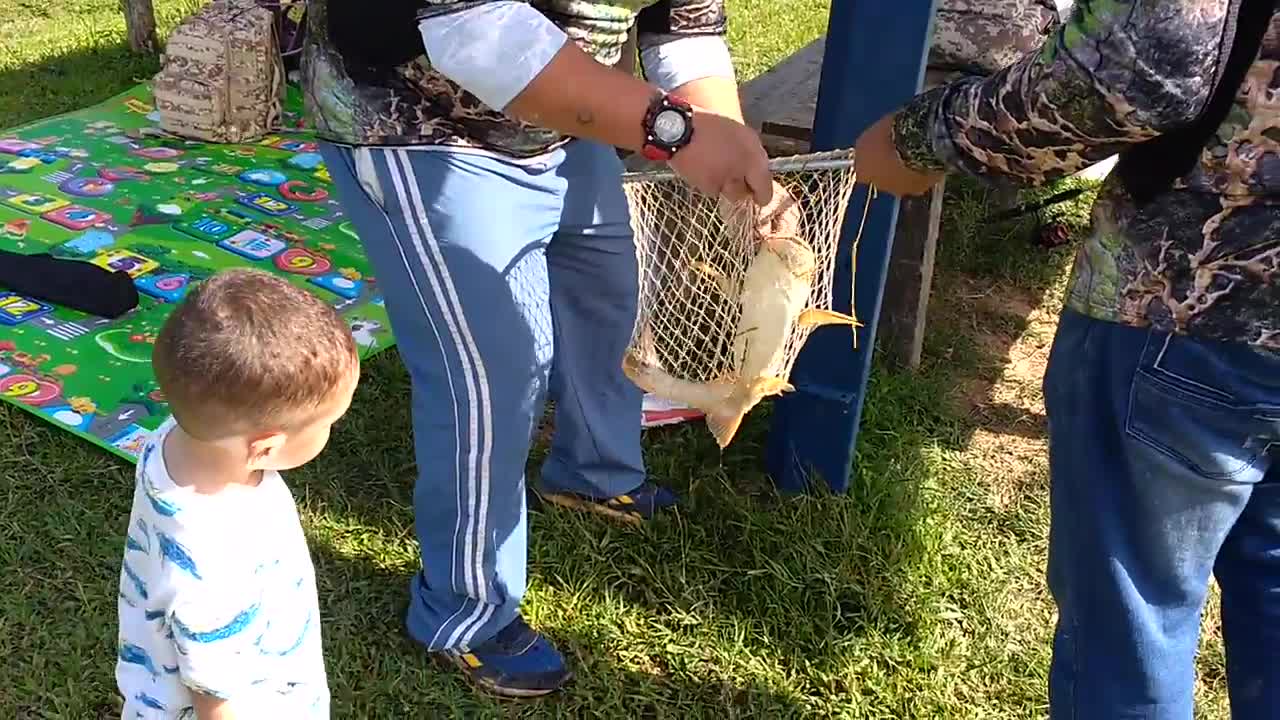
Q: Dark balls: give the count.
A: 0